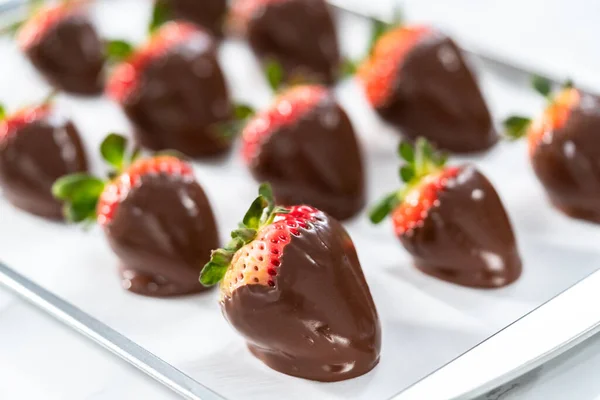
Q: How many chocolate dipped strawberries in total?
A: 11